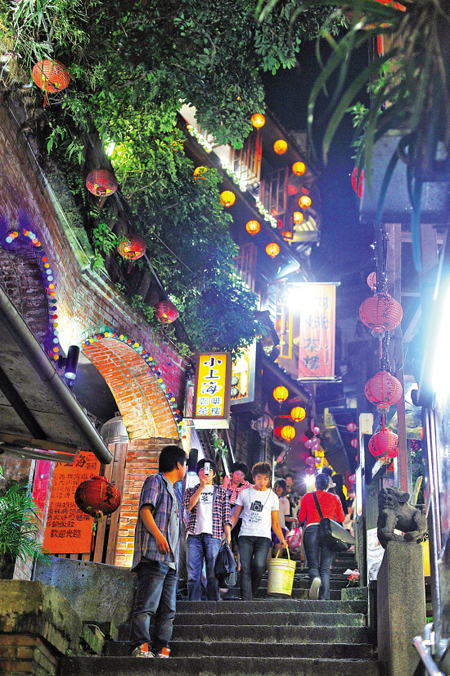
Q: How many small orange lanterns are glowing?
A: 13